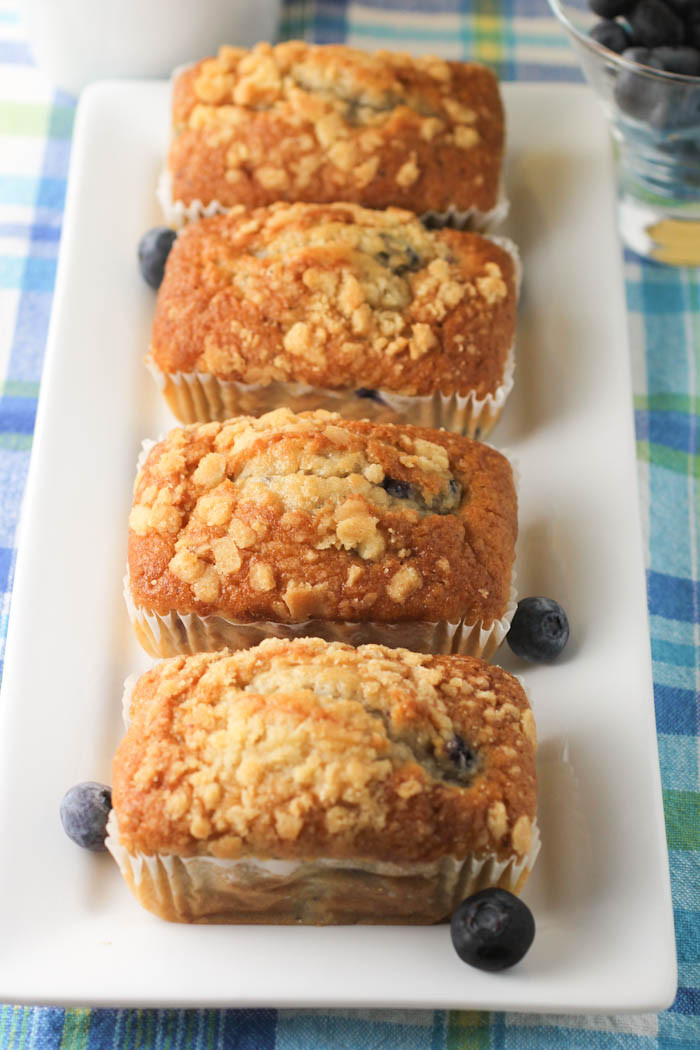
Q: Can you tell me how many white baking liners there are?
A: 4